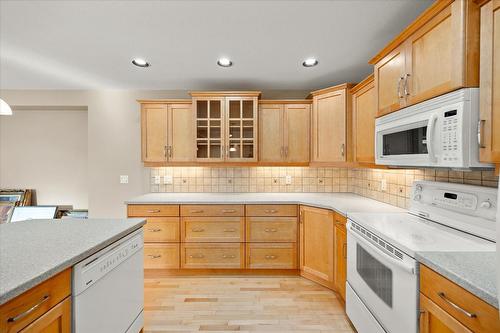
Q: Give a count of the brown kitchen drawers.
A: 12